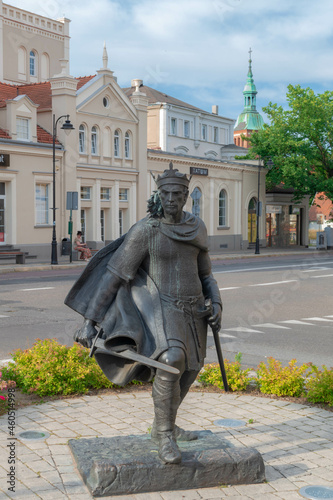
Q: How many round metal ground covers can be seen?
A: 3